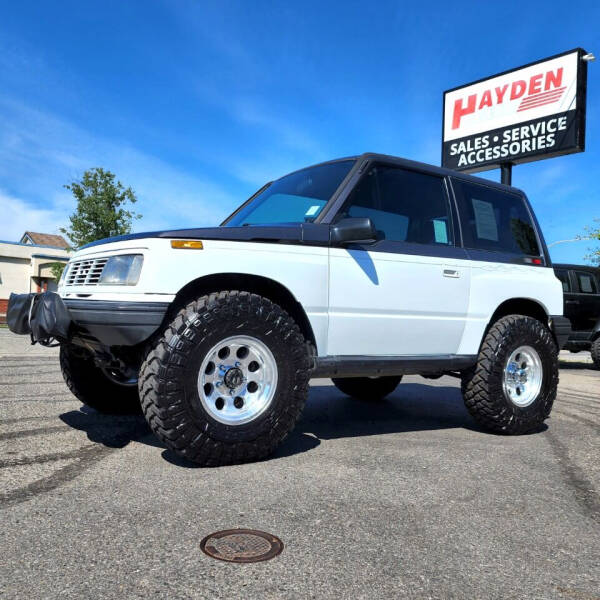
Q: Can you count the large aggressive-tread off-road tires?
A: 4